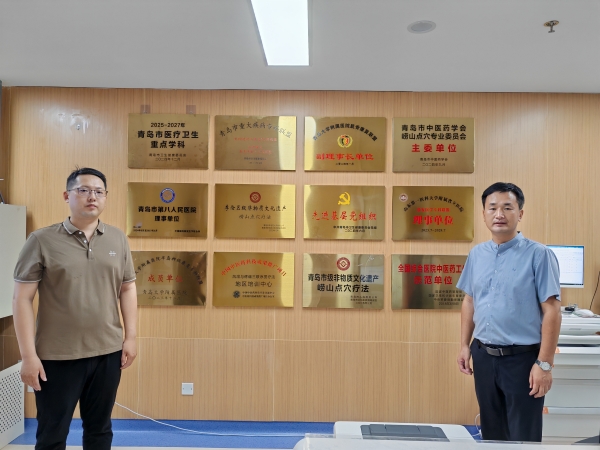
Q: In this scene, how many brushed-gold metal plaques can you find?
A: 12